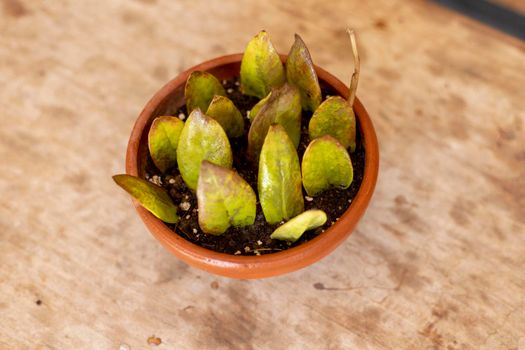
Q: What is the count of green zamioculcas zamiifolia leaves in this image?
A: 14